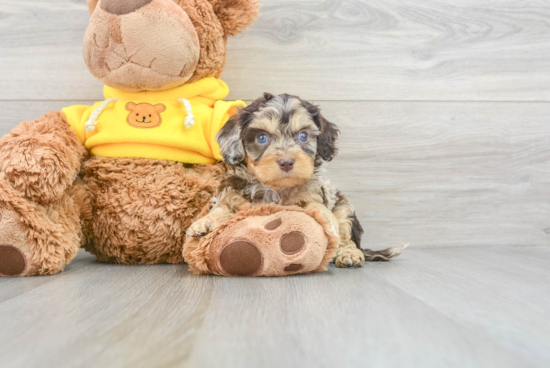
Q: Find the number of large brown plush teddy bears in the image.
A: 1